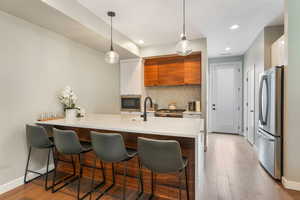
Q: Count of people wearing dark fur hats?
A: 0